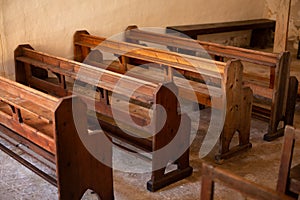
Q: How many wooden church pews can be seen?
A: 4